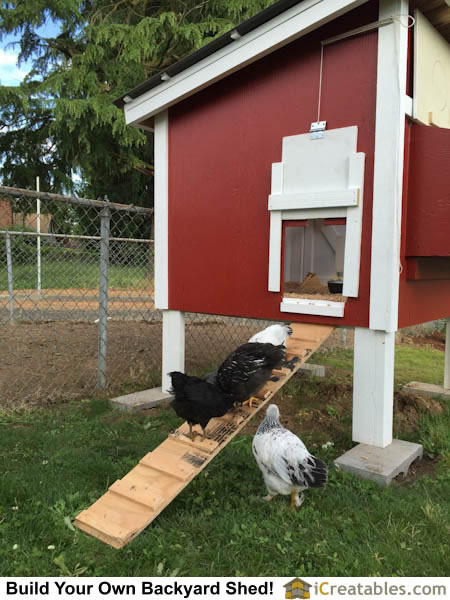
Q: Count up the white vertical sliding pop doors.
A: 1